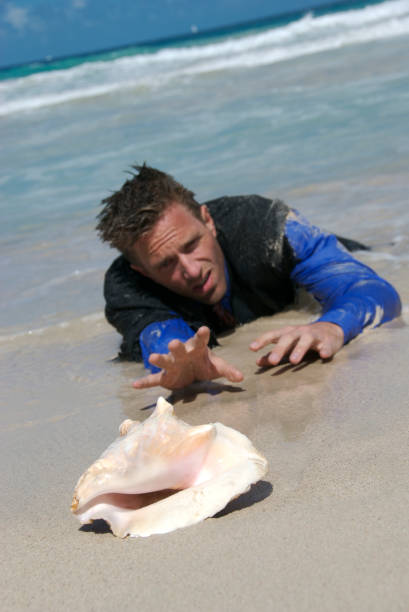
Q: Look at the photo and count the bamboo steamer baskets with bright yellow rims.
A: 0